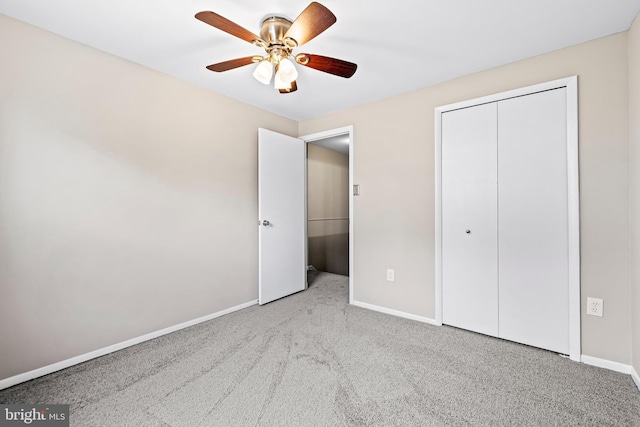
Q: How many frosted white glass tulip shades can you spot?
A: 3